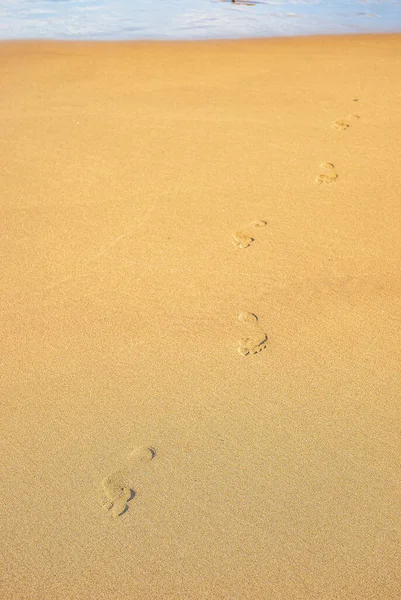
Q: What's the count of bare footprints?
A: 5